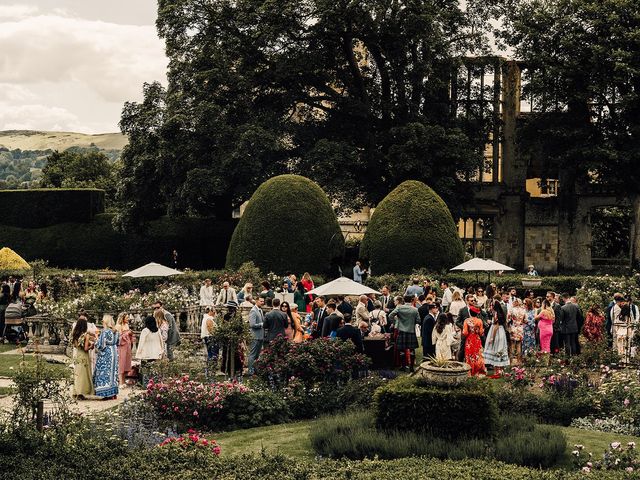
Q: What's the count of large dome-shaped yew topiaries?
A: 2